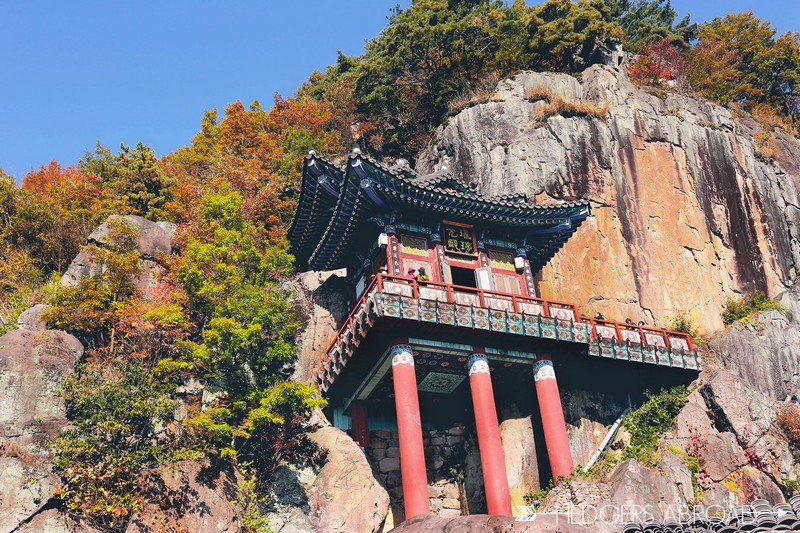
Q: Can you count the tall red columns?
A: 3